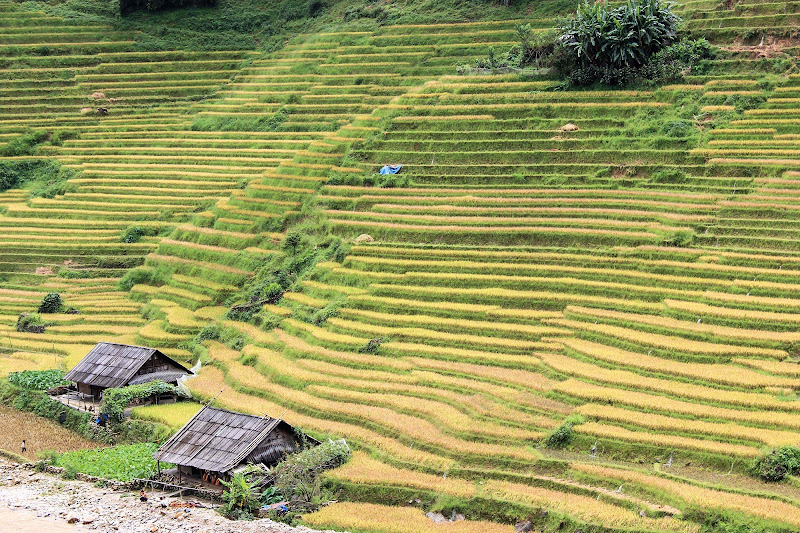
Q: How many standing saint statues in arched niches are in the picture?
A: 0